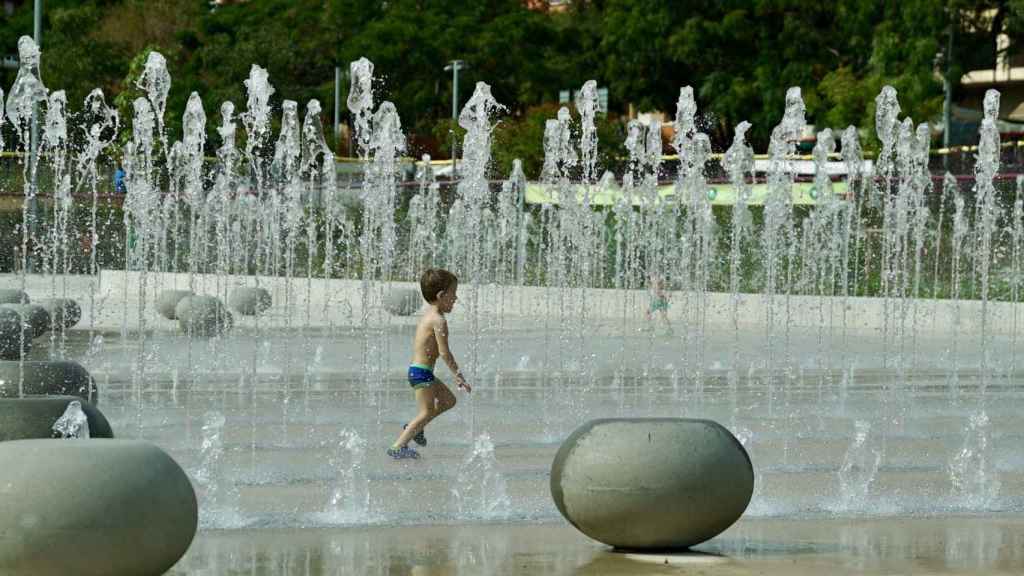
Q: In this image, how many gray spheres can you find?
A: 12